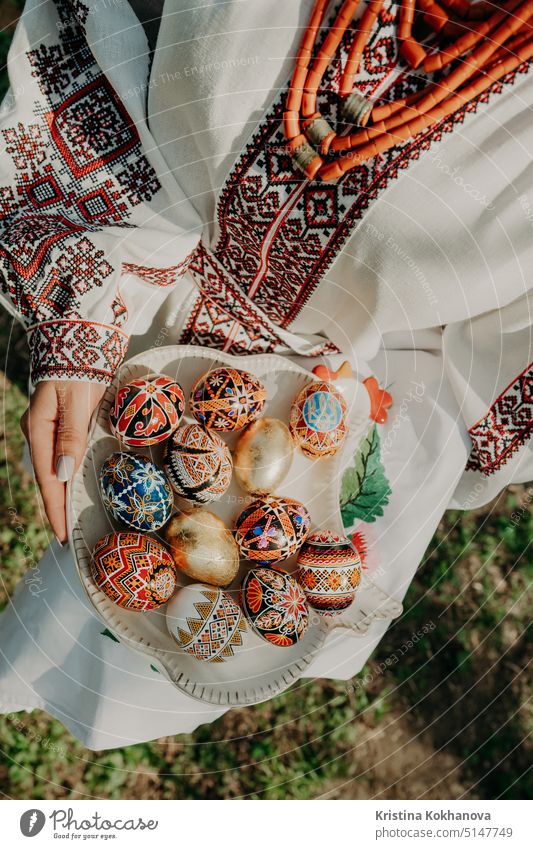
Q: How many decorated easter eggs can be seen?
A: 12